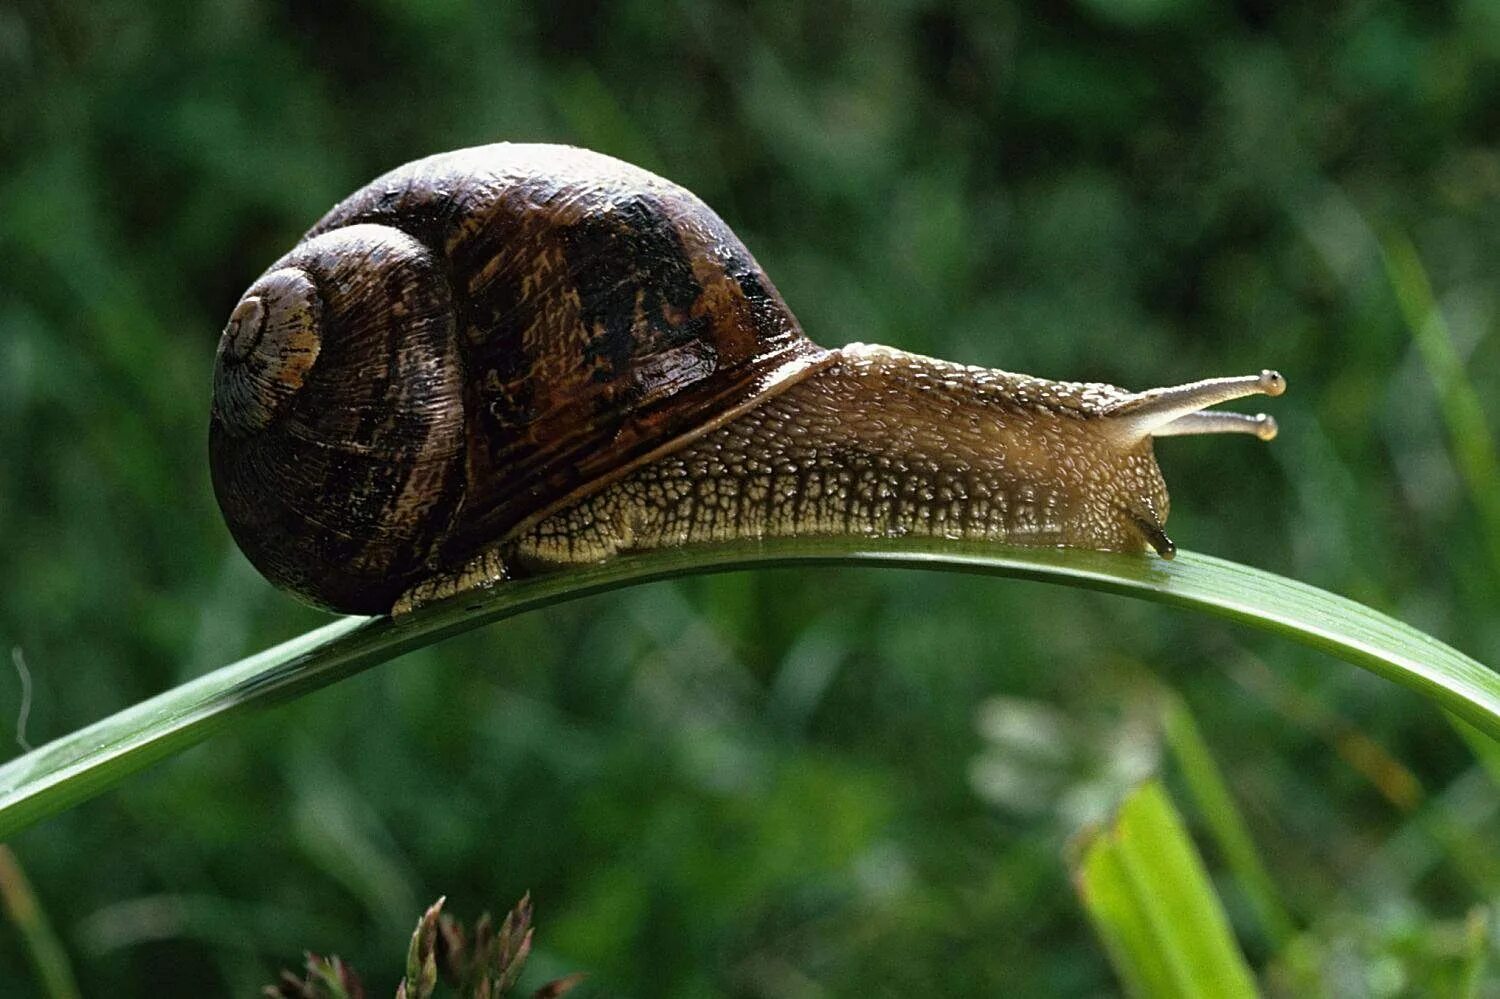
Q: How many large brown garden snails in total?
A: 1